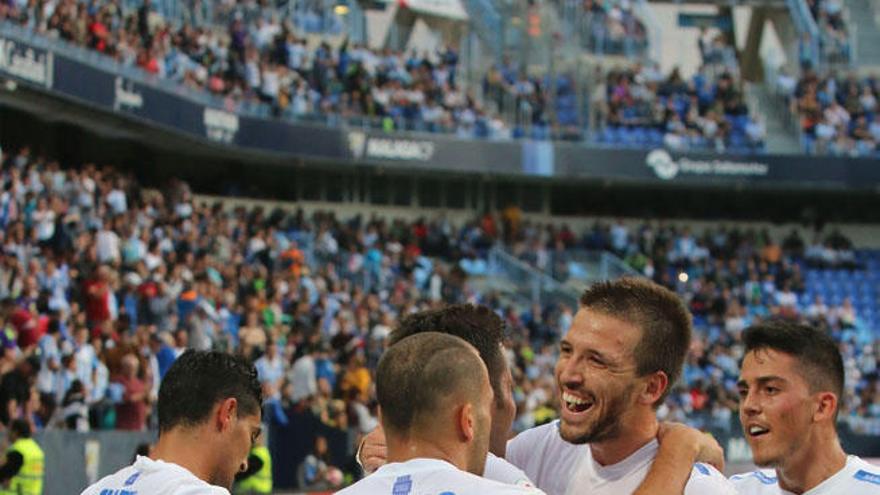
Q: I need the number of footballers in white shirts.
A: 5